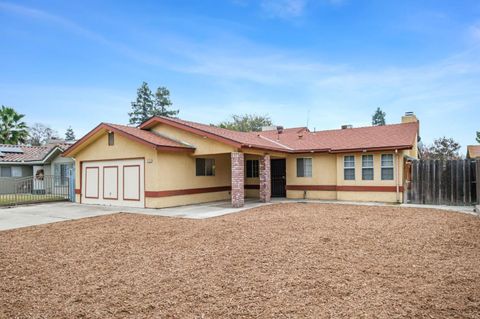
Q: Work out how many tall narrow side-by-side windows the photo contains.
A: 3